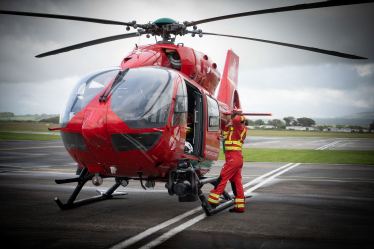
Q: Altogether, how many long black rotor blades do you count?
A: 4